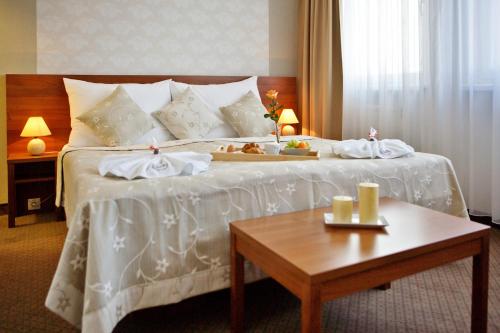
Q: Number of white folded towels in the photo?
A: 2